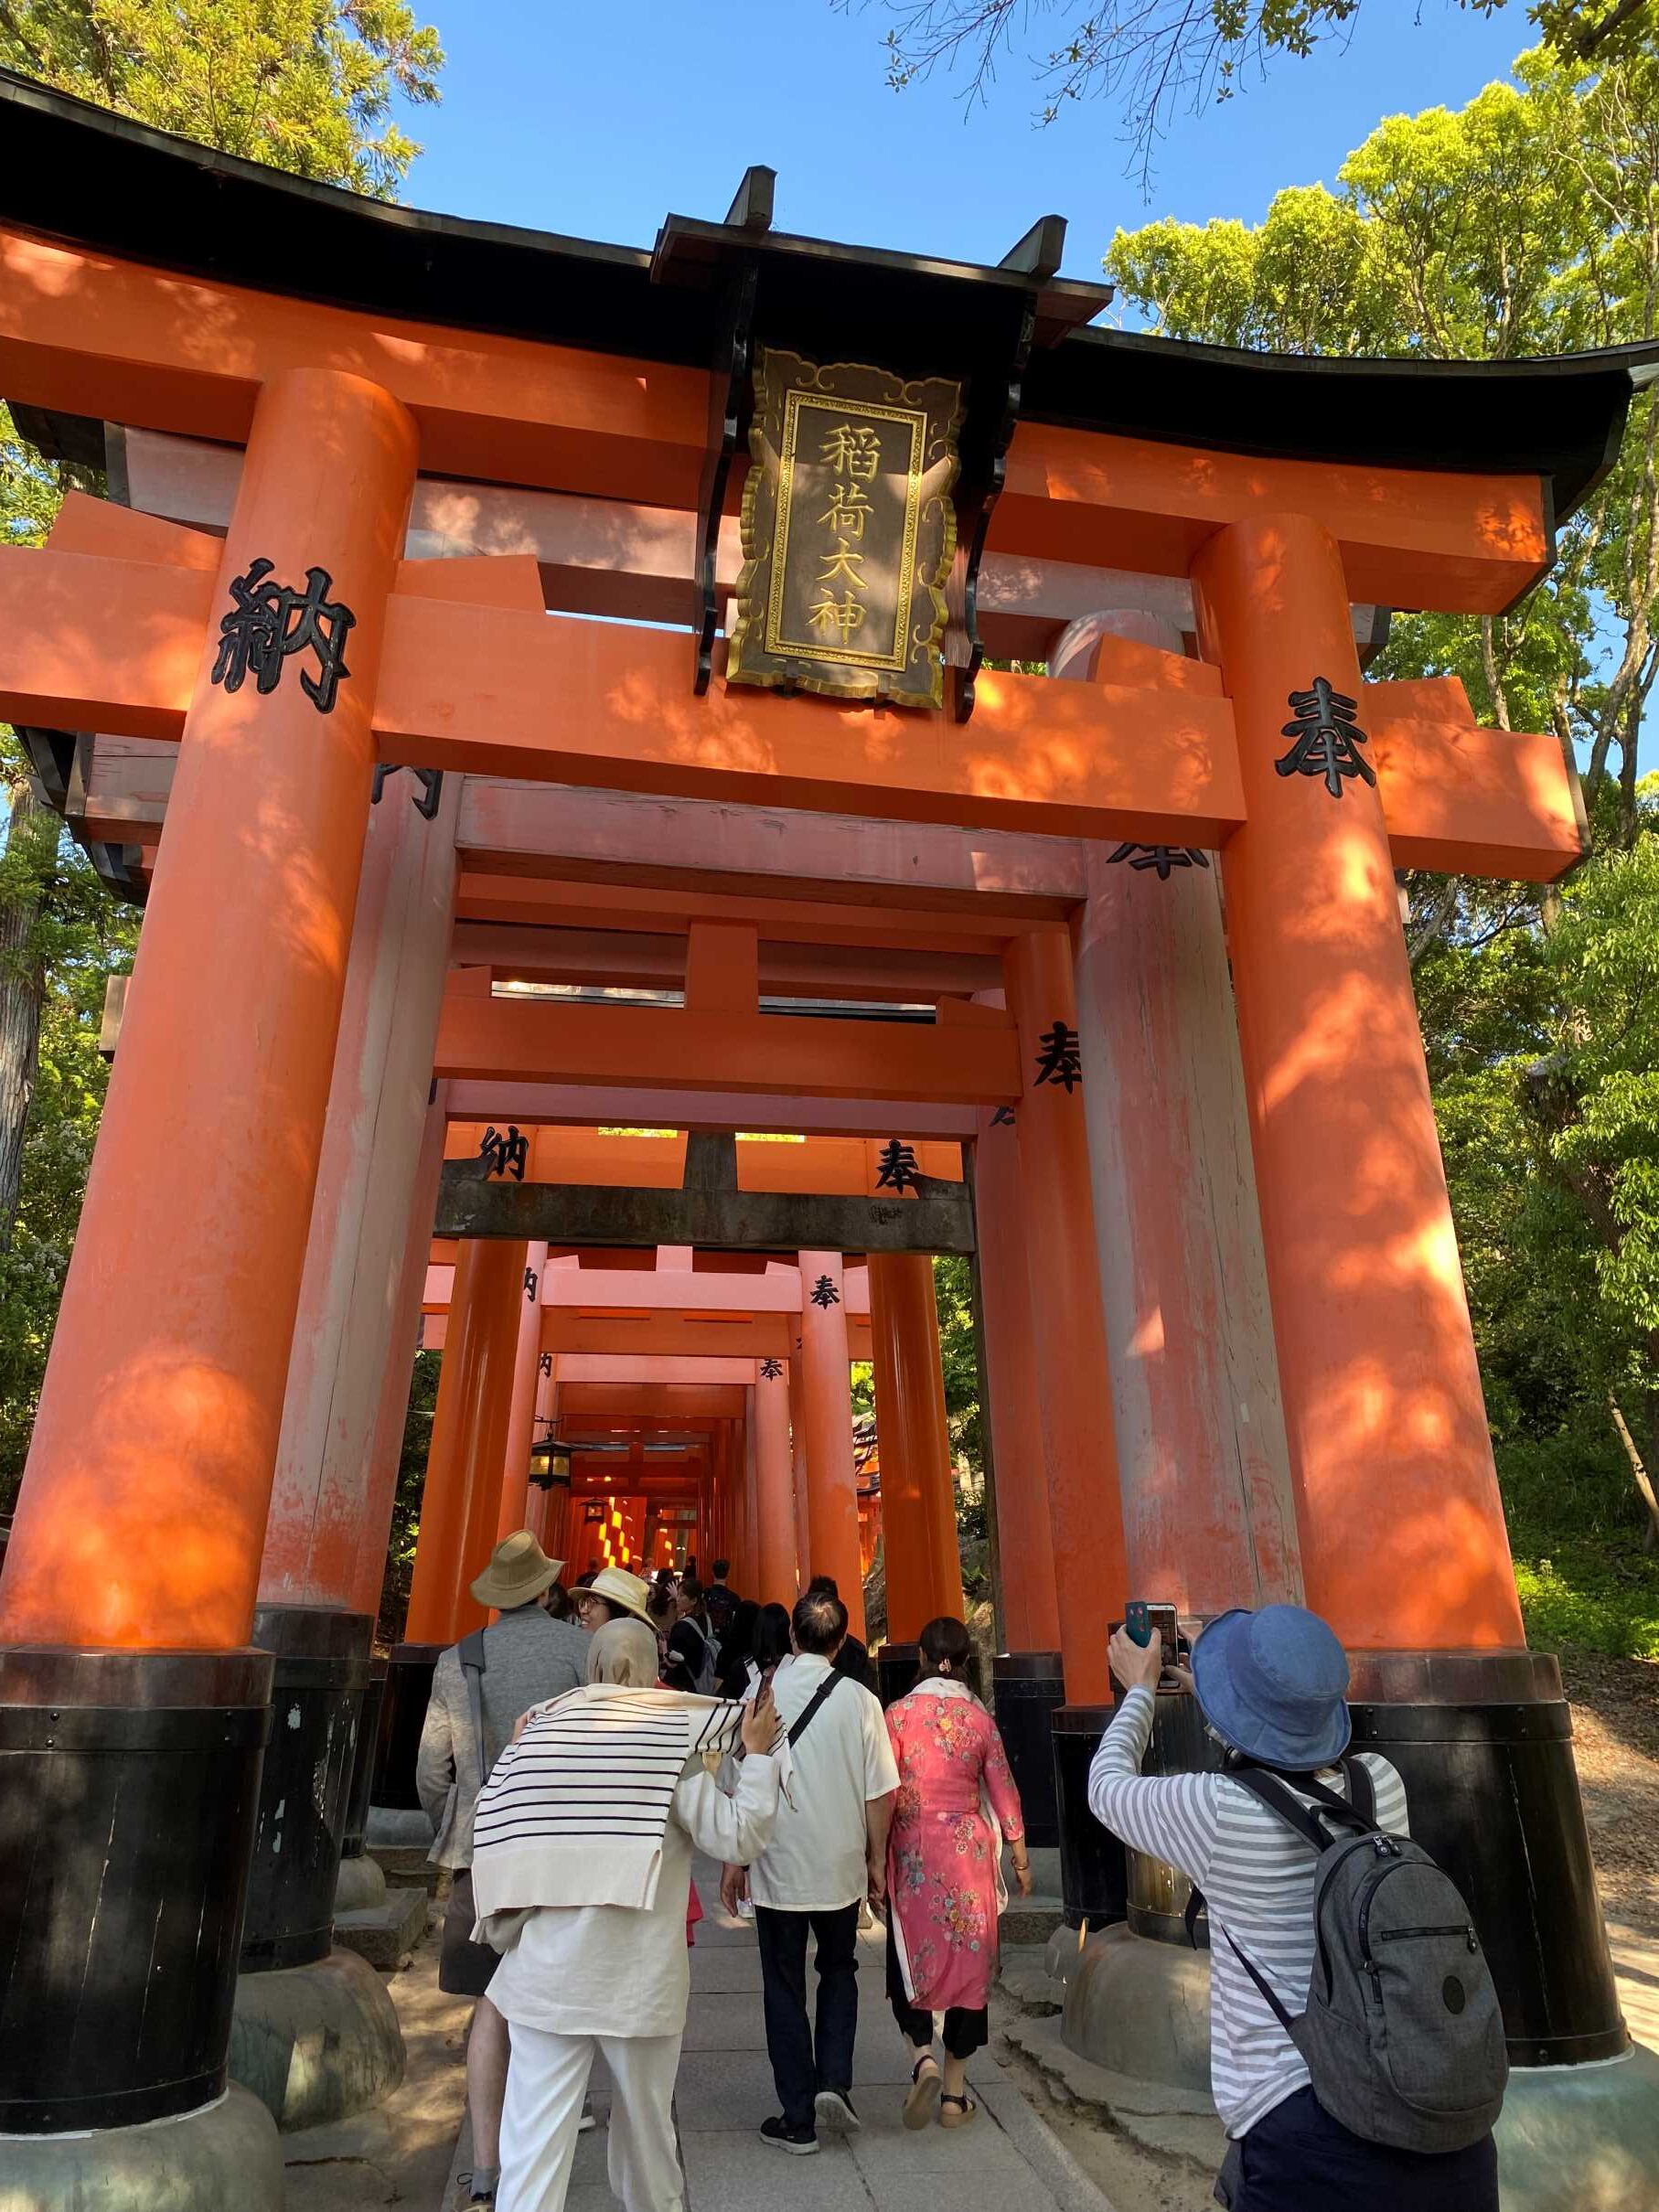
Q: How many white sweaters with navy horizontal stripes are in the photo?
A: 1